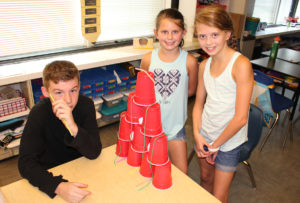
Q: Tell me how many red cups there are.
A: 10